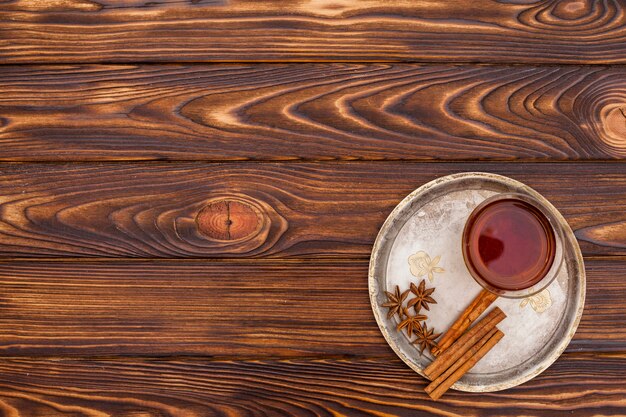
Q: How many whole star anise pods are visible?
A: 4